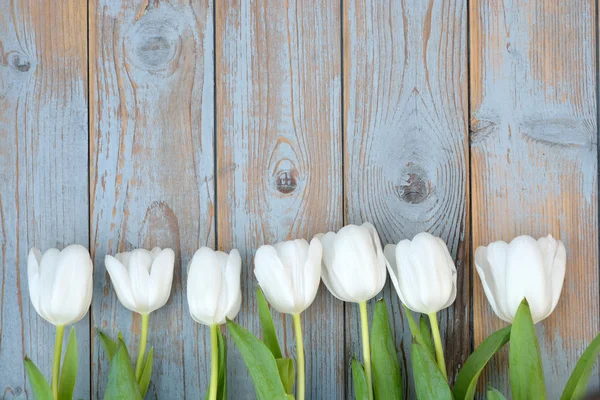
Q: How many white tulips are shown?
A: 7